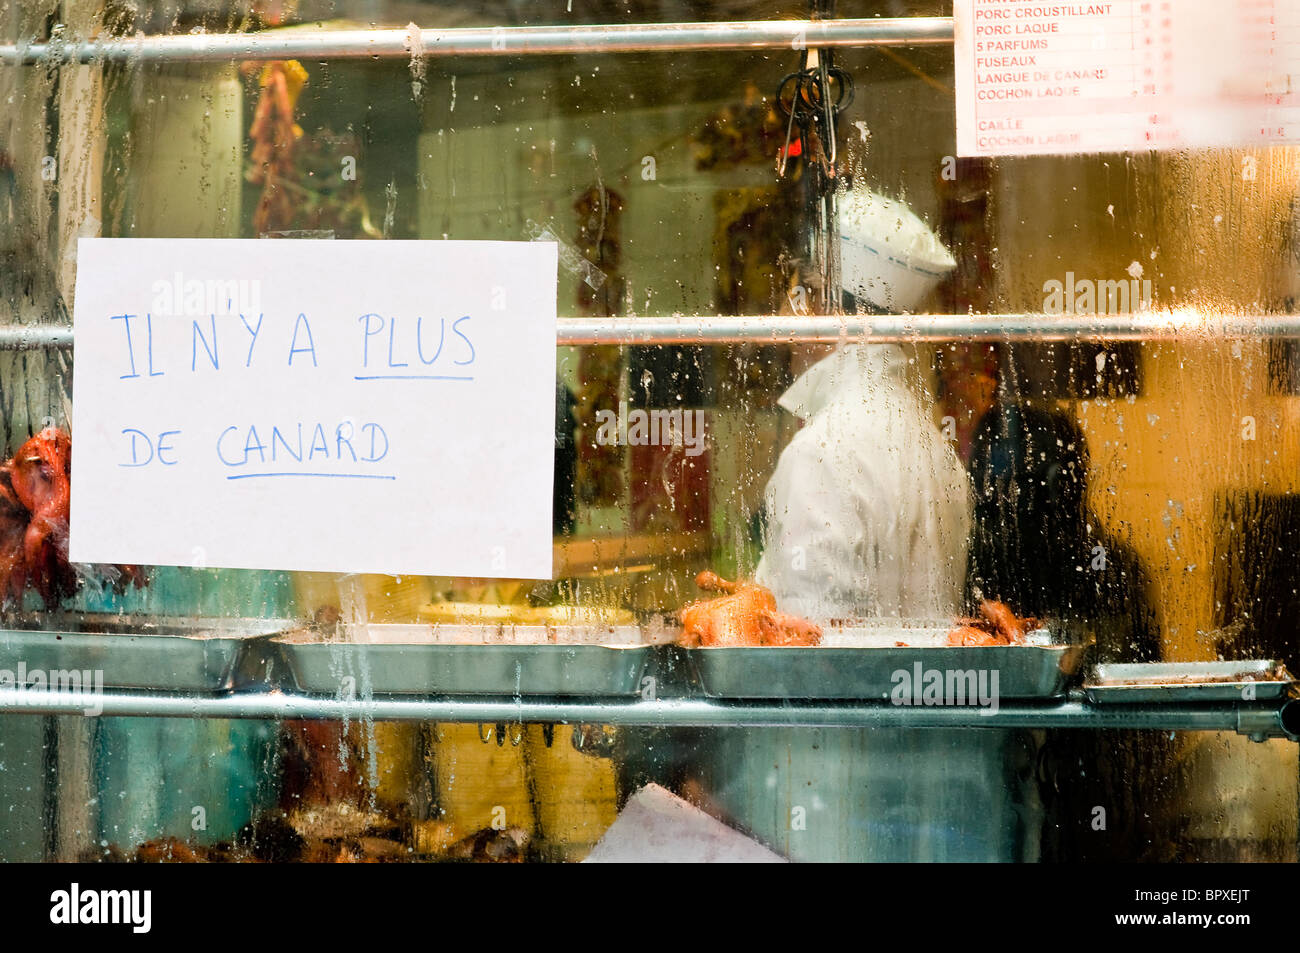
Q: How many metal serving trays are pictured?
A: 4